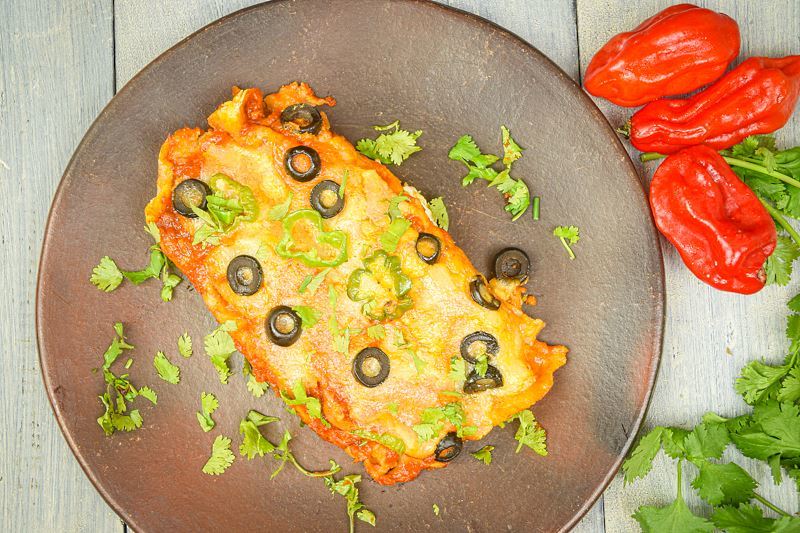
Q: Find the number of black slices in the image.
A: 13